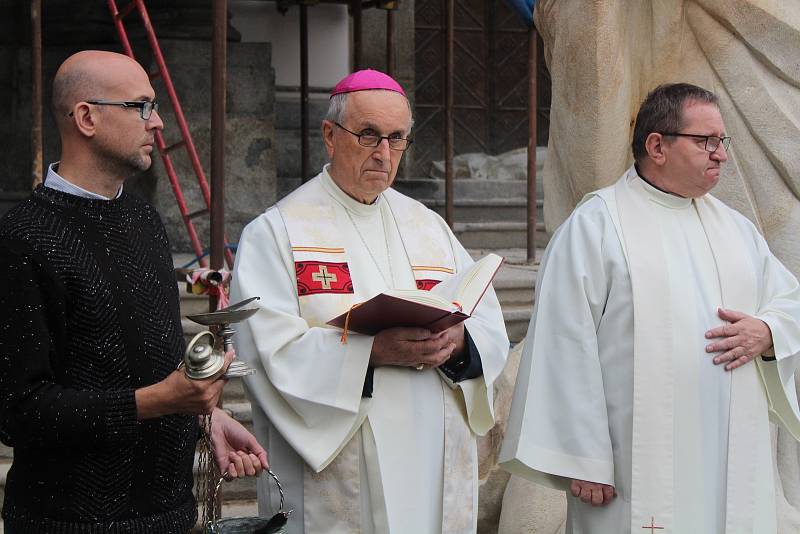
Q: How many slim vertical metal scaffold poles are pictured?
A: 7